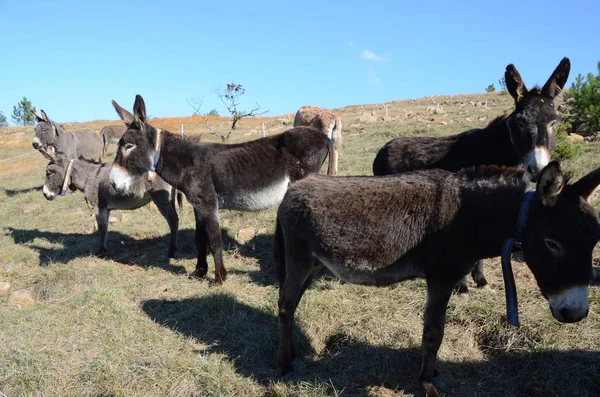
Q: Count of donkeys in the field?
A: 7